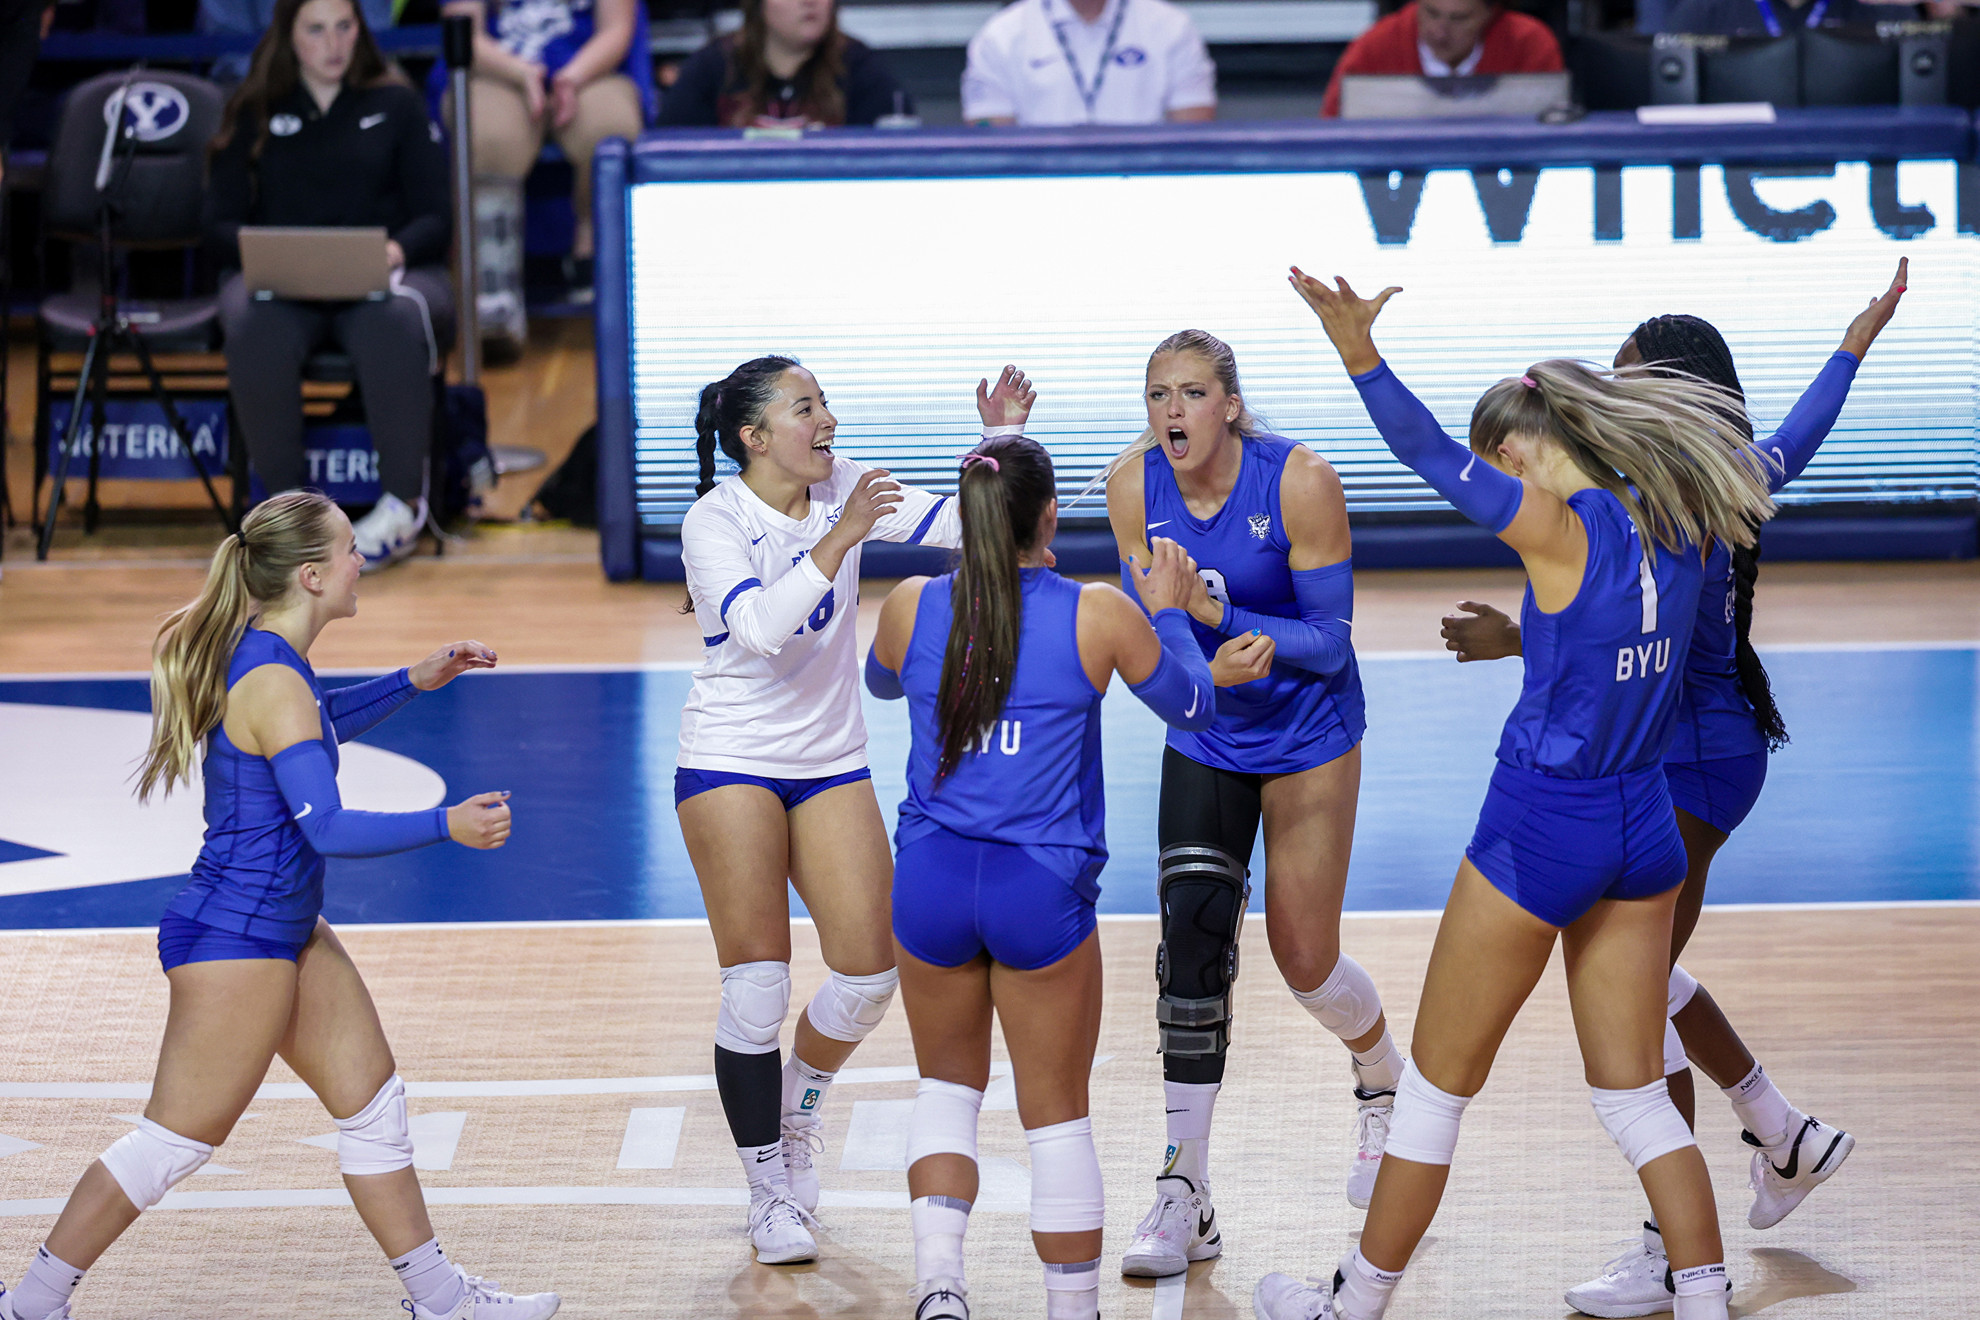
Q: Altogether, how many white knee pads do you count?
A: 11